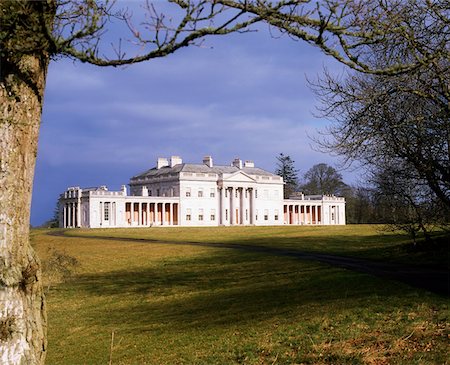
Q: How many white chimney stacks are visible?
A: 5